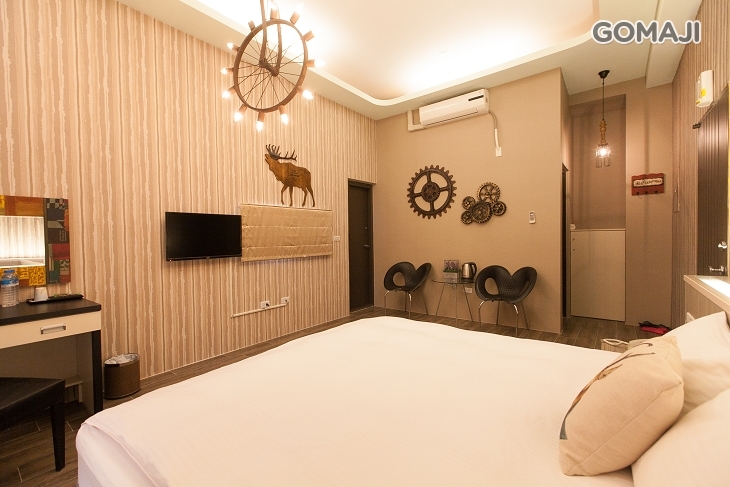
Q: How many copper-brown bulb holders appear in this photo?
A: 12